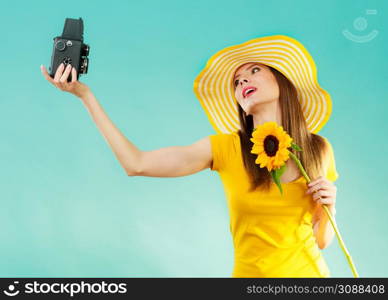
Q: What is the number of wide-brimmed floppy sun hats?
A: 1